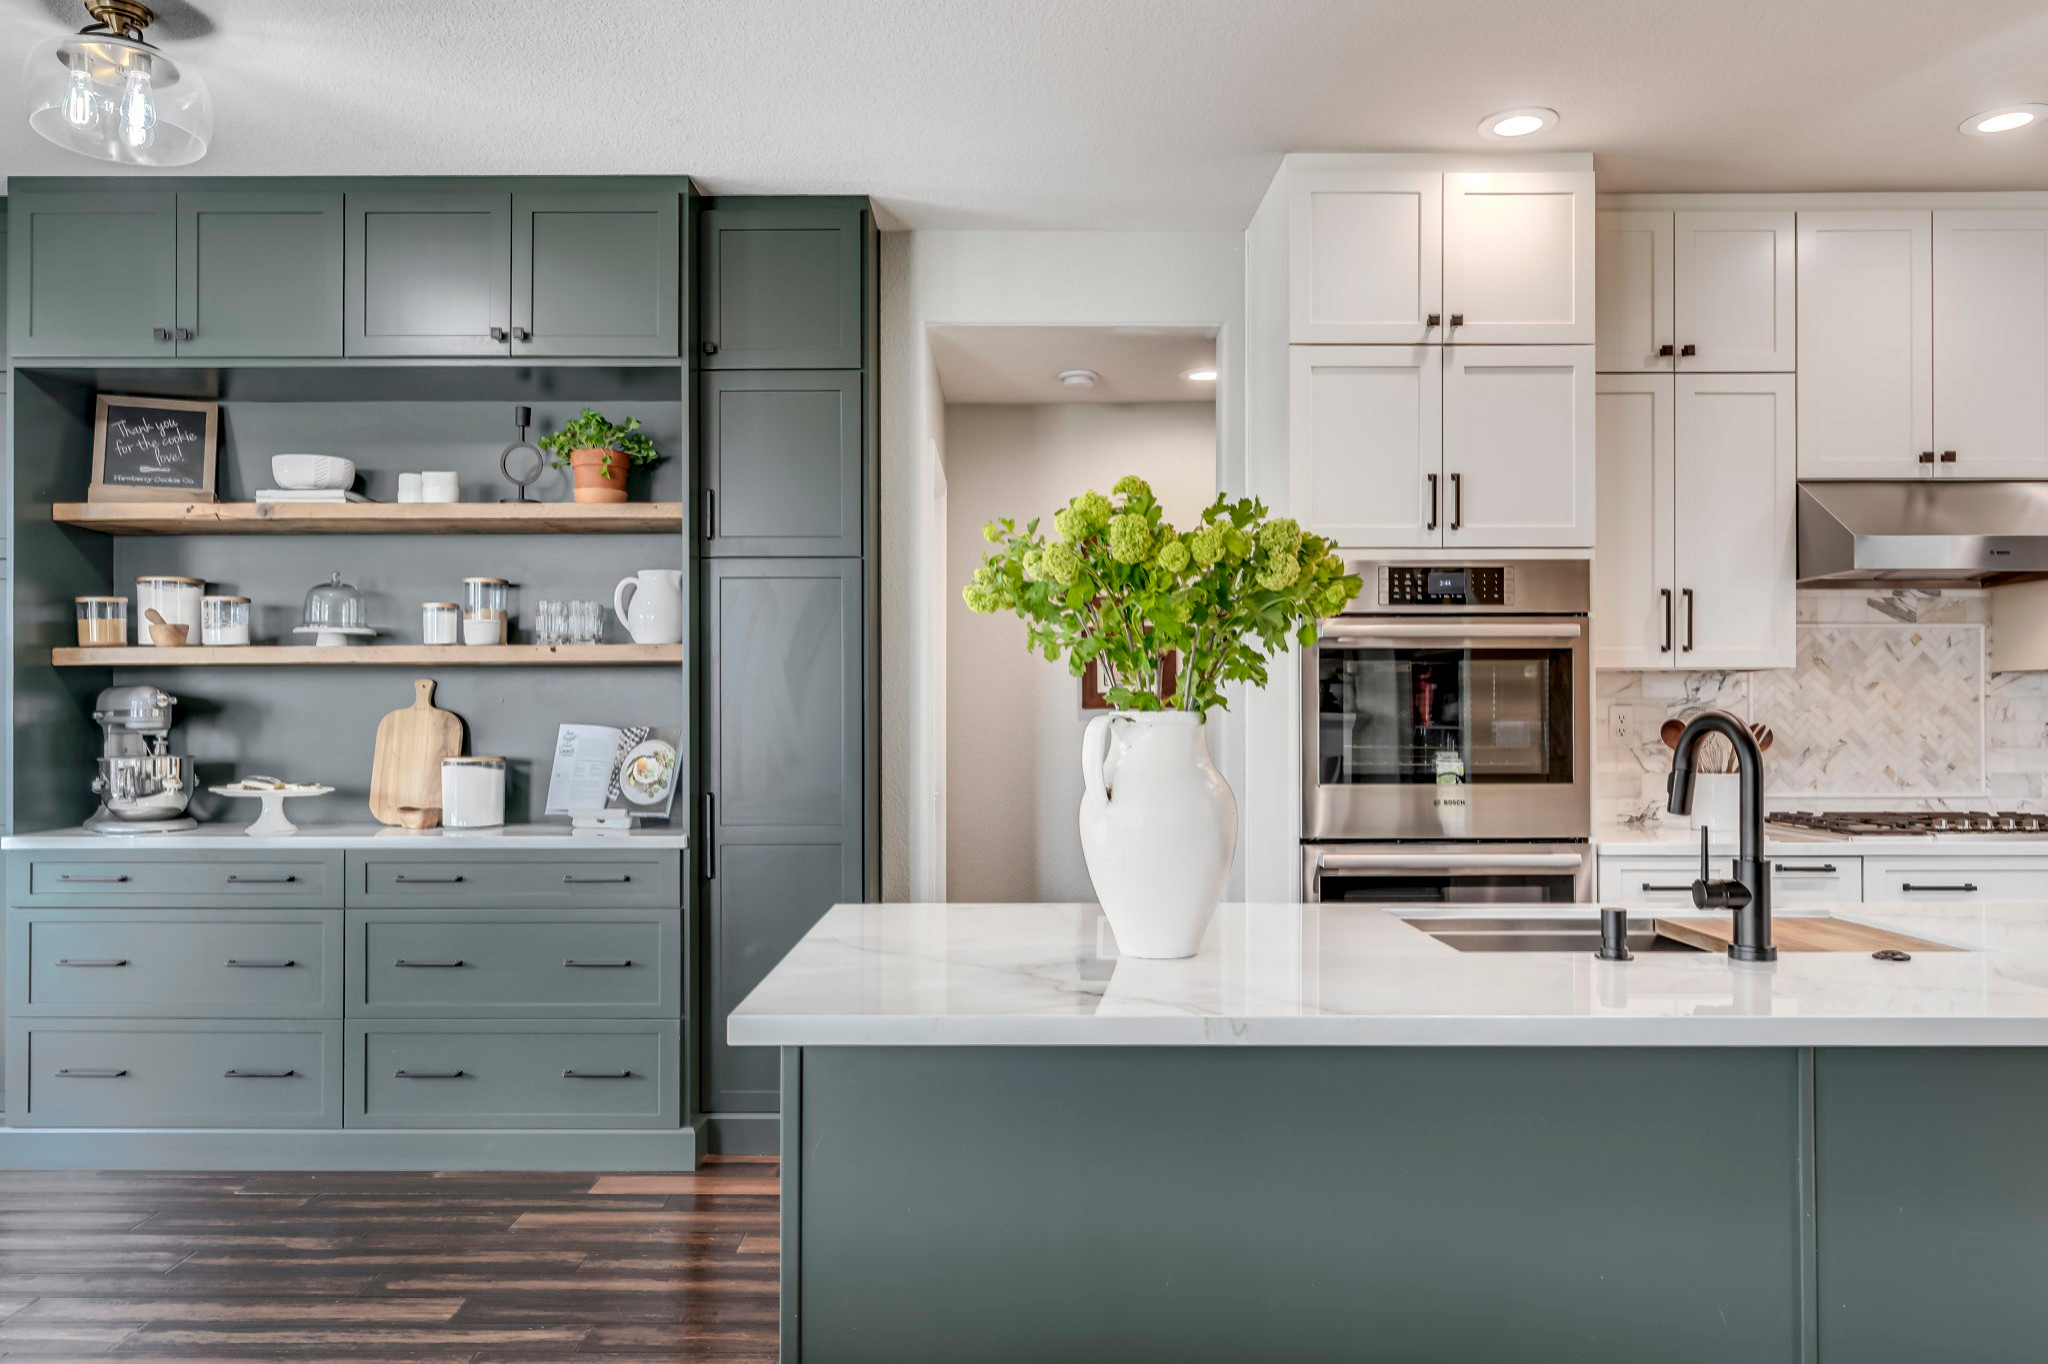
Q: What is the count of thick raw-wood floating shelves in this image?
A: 2